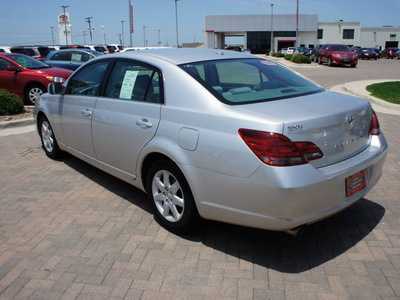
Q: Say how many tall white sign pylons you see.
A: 1